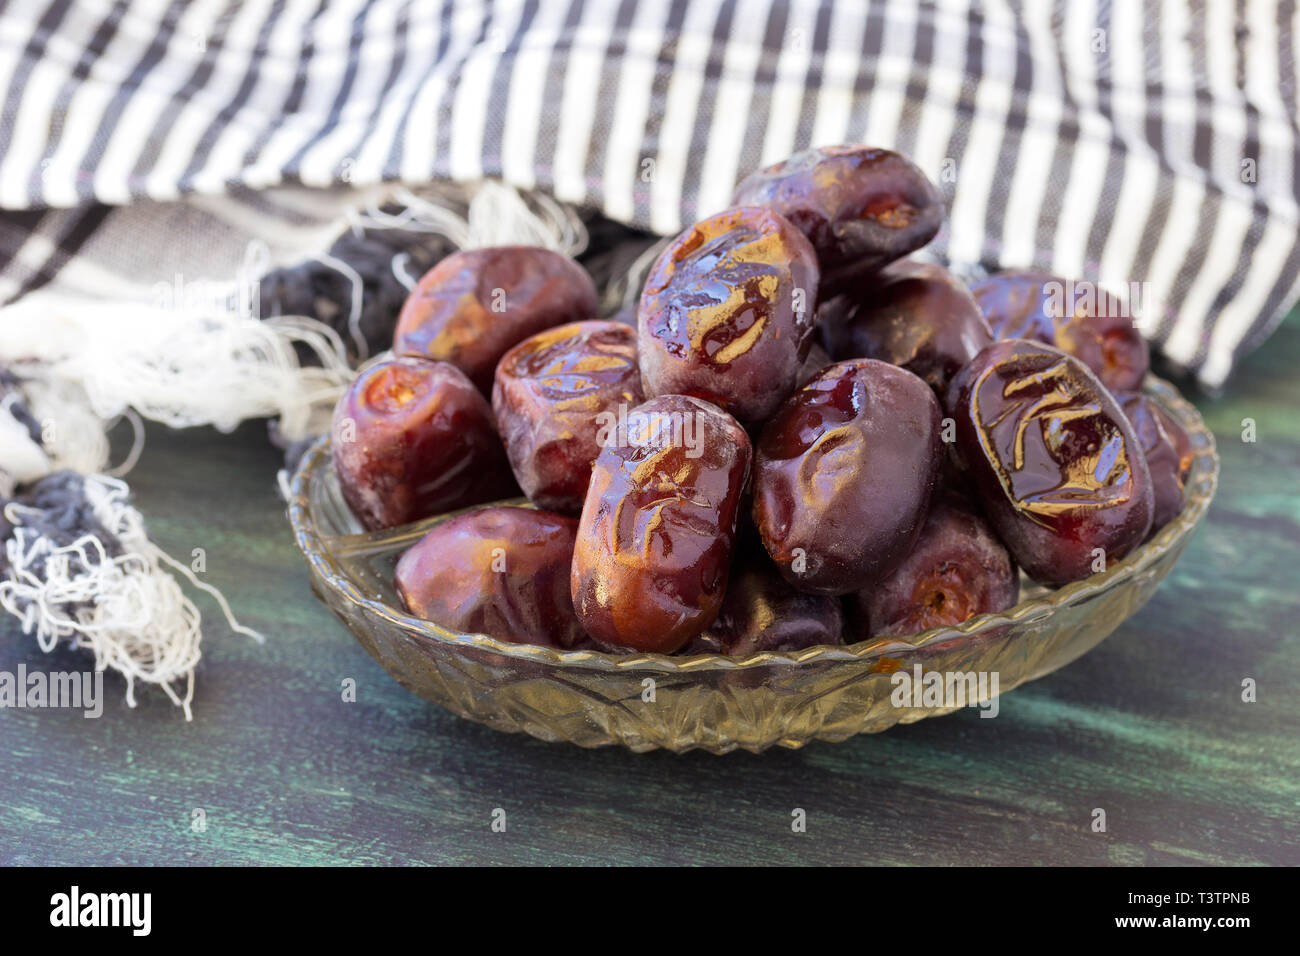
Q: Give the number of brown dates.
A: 14